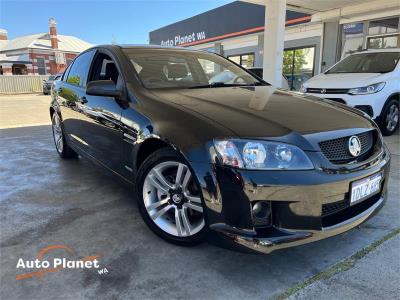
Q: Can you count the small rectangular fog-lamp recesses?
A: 1